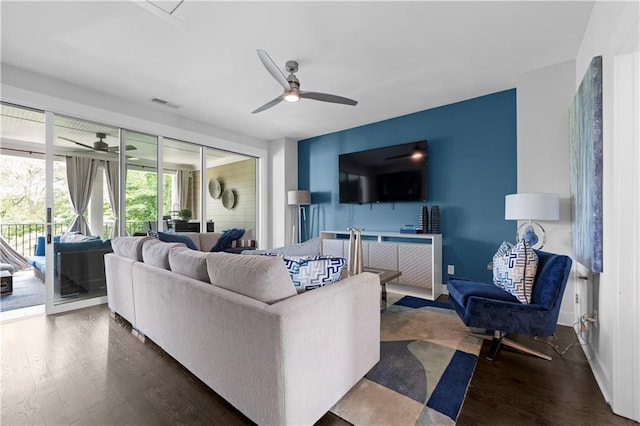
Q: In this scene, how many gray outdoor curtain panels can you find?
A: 3